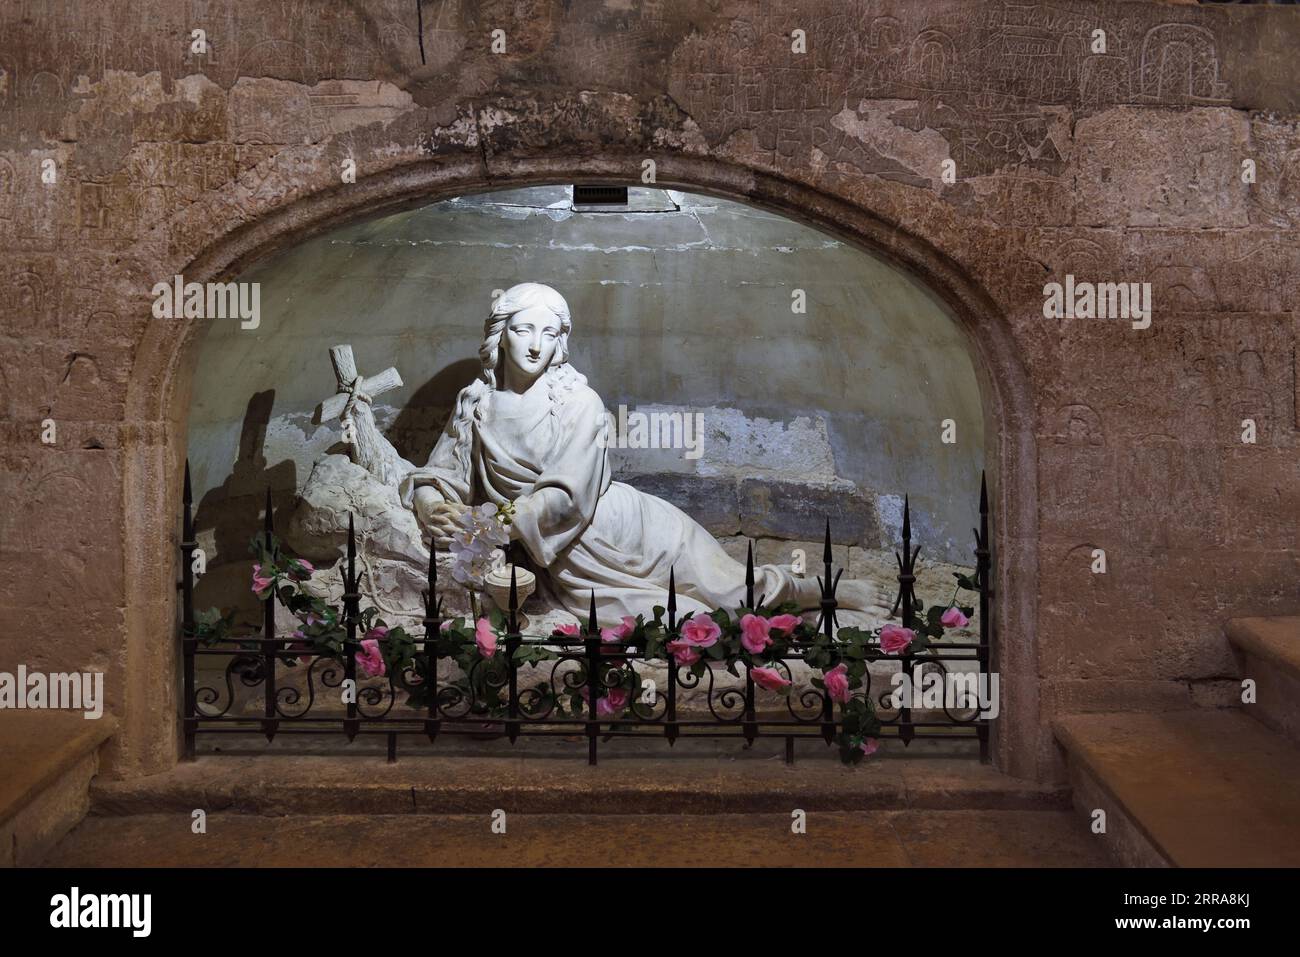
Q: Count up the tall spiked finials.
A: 11